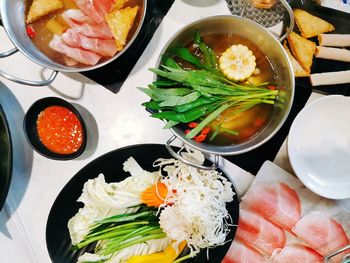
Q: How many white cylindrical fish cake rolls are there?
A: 3